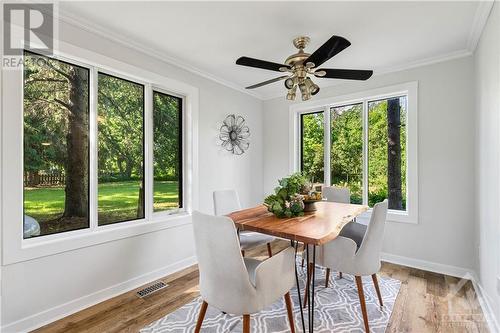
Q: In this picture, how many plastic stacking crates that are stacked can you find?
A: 0